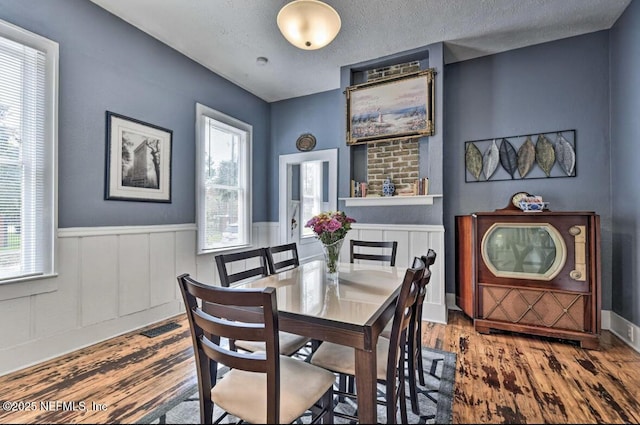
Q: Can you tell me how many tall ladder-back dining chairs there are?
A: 6